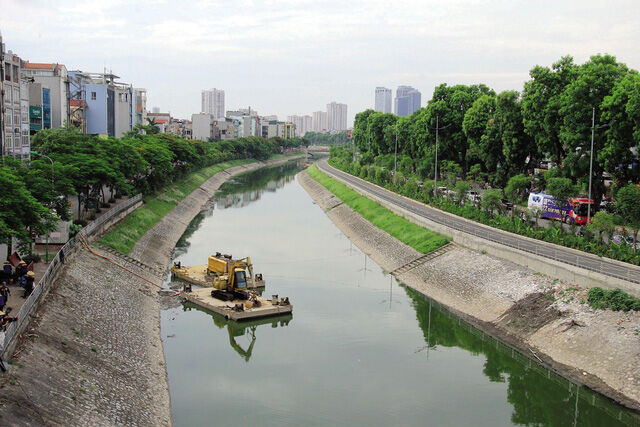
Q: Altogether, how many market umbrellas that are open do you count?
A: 0